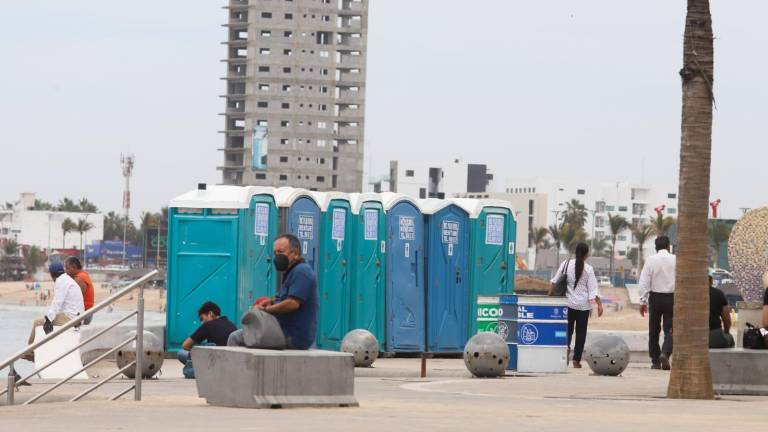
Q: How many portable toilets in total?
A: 7